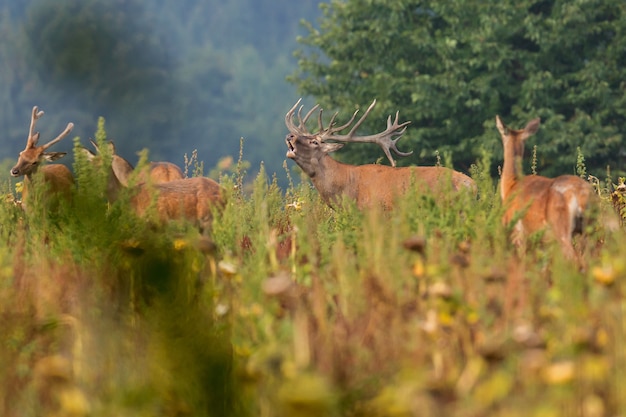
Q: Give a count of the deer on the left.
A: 3